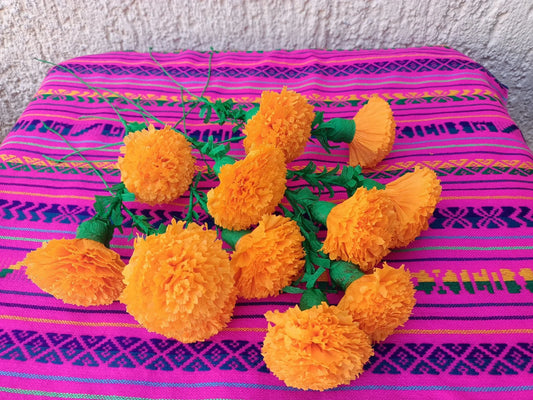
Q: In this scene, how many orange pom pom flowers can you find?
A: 11